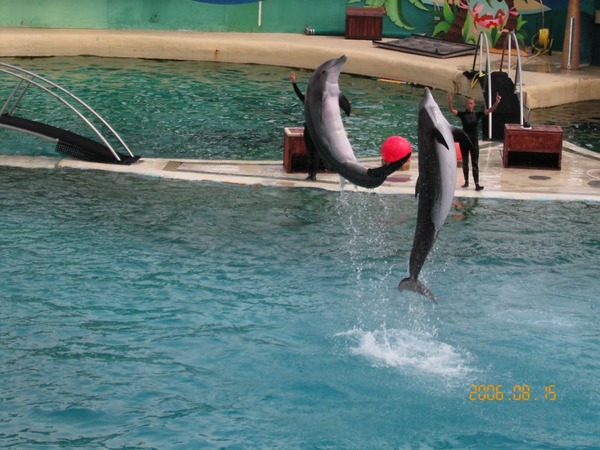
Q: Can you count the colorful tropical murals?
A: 1